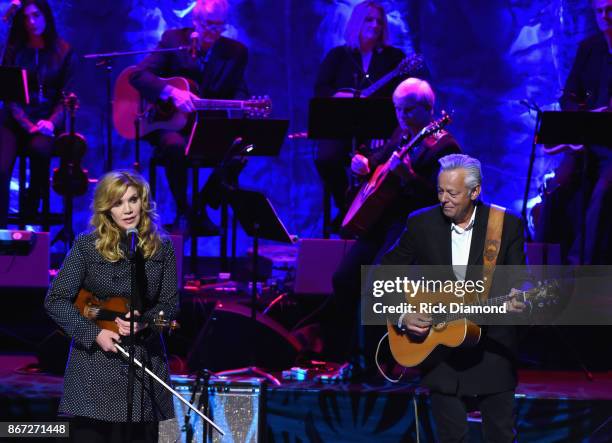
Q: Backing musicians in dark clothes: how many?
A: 5